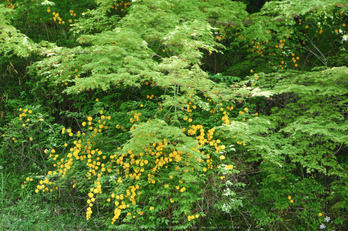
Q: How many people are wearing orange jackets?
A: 0